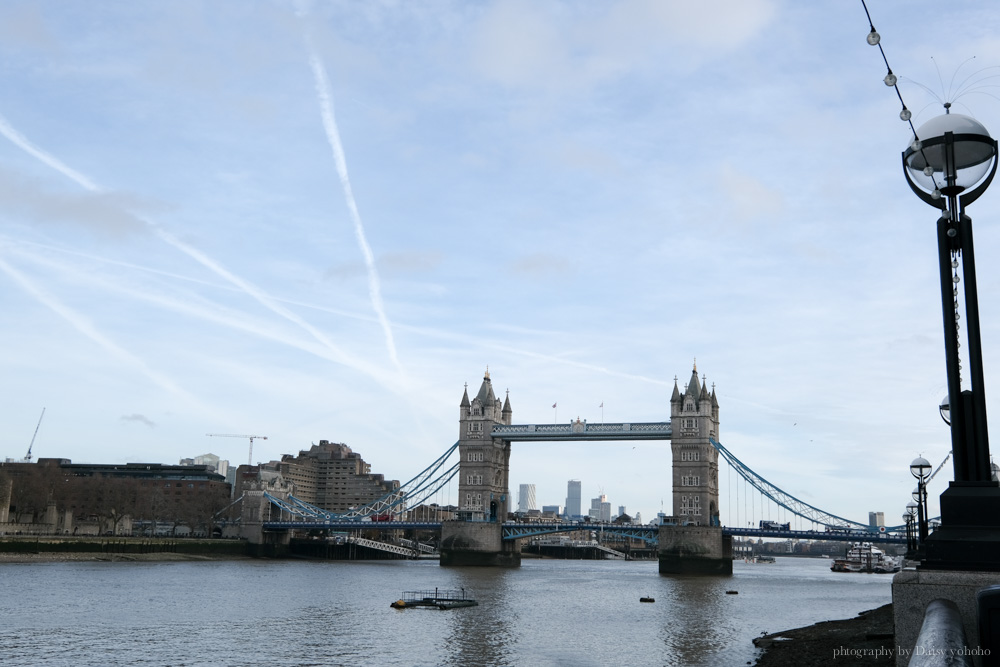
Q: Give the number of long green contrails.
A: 0